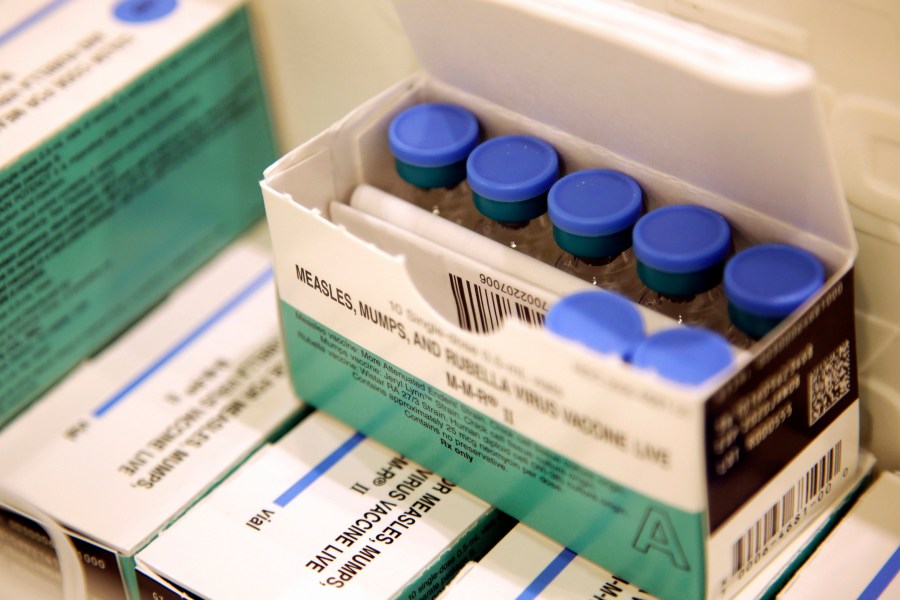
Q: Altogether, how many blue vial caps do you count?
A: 7